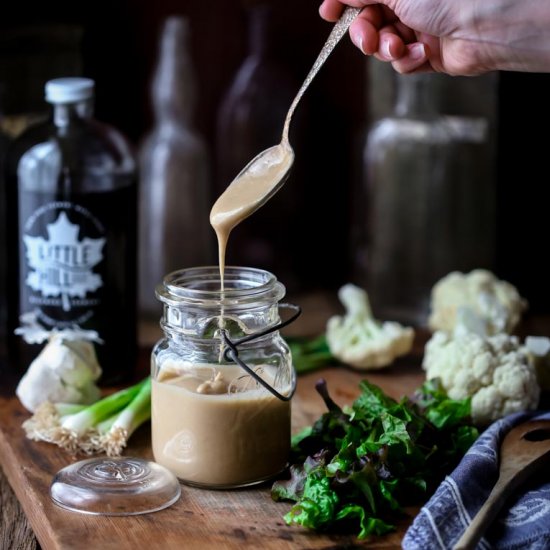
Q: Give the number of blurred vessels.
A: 3